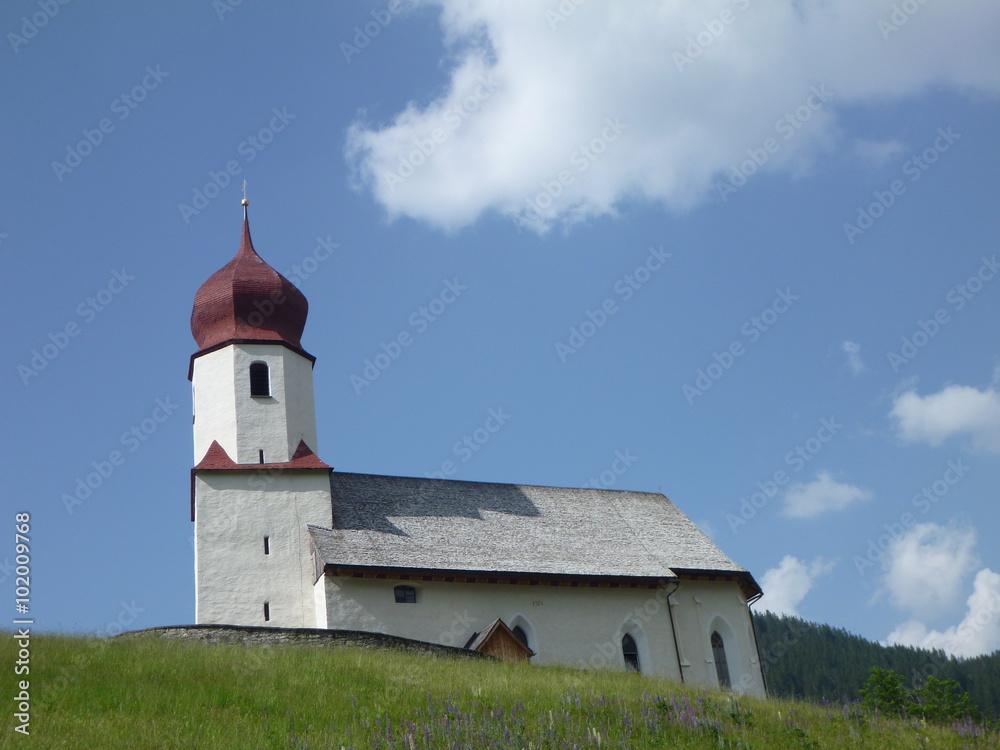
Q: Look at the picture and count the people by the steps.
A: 0